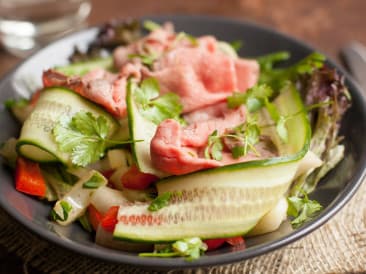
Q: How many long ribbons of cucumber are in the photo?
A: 3